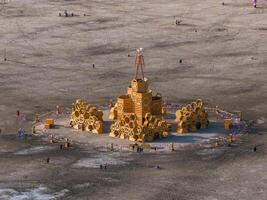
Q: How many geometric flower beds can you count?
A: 0